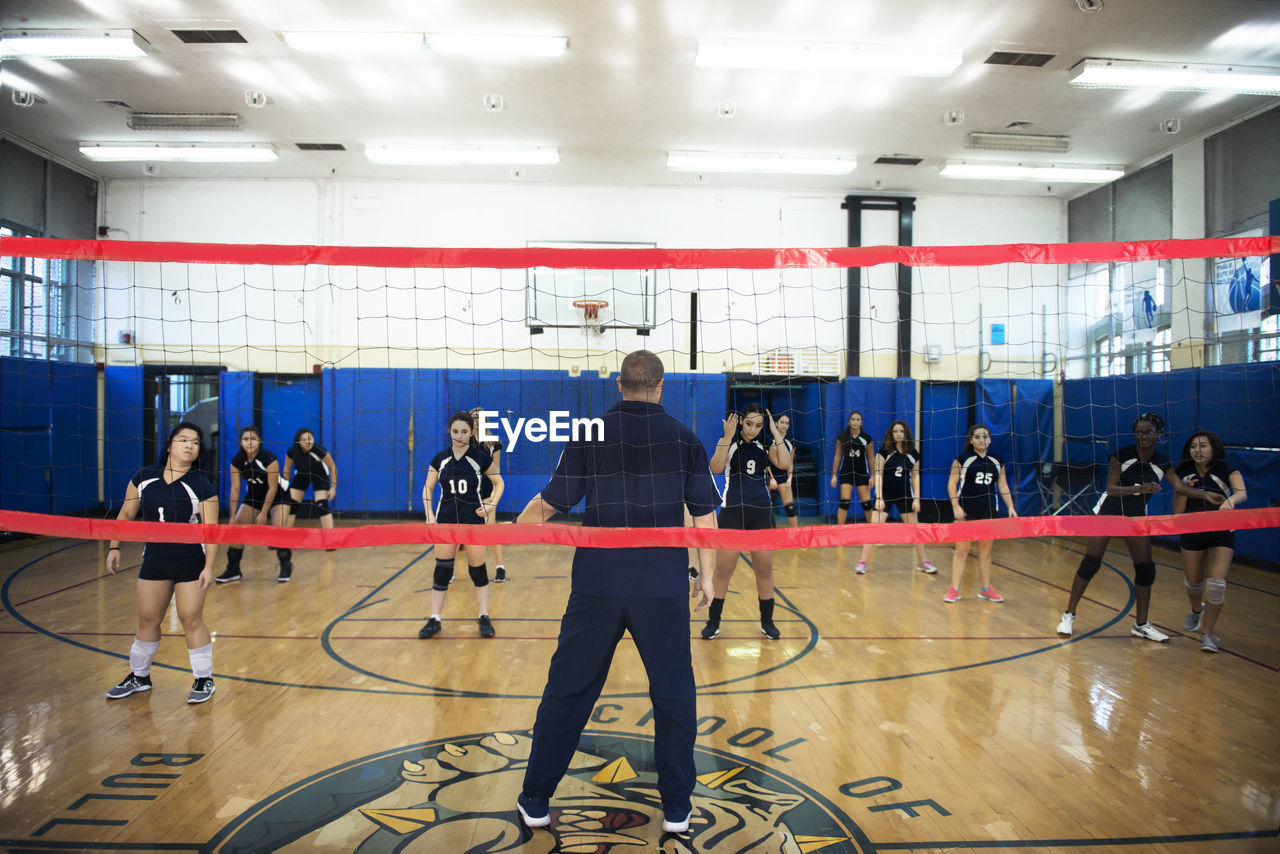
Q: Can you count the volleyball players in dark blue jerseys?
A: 12